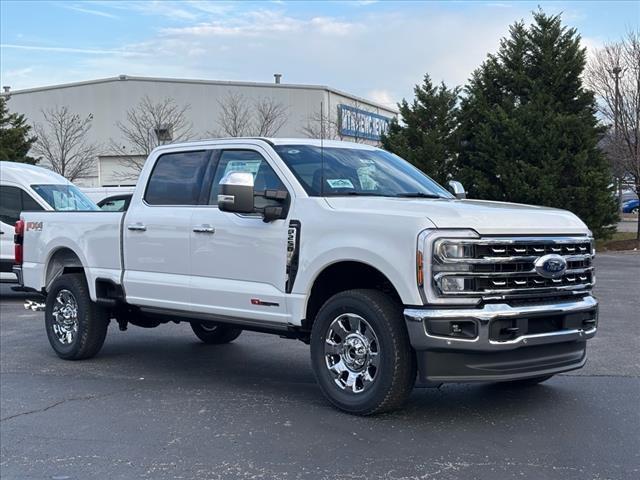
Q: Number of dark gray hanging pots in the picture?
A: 0